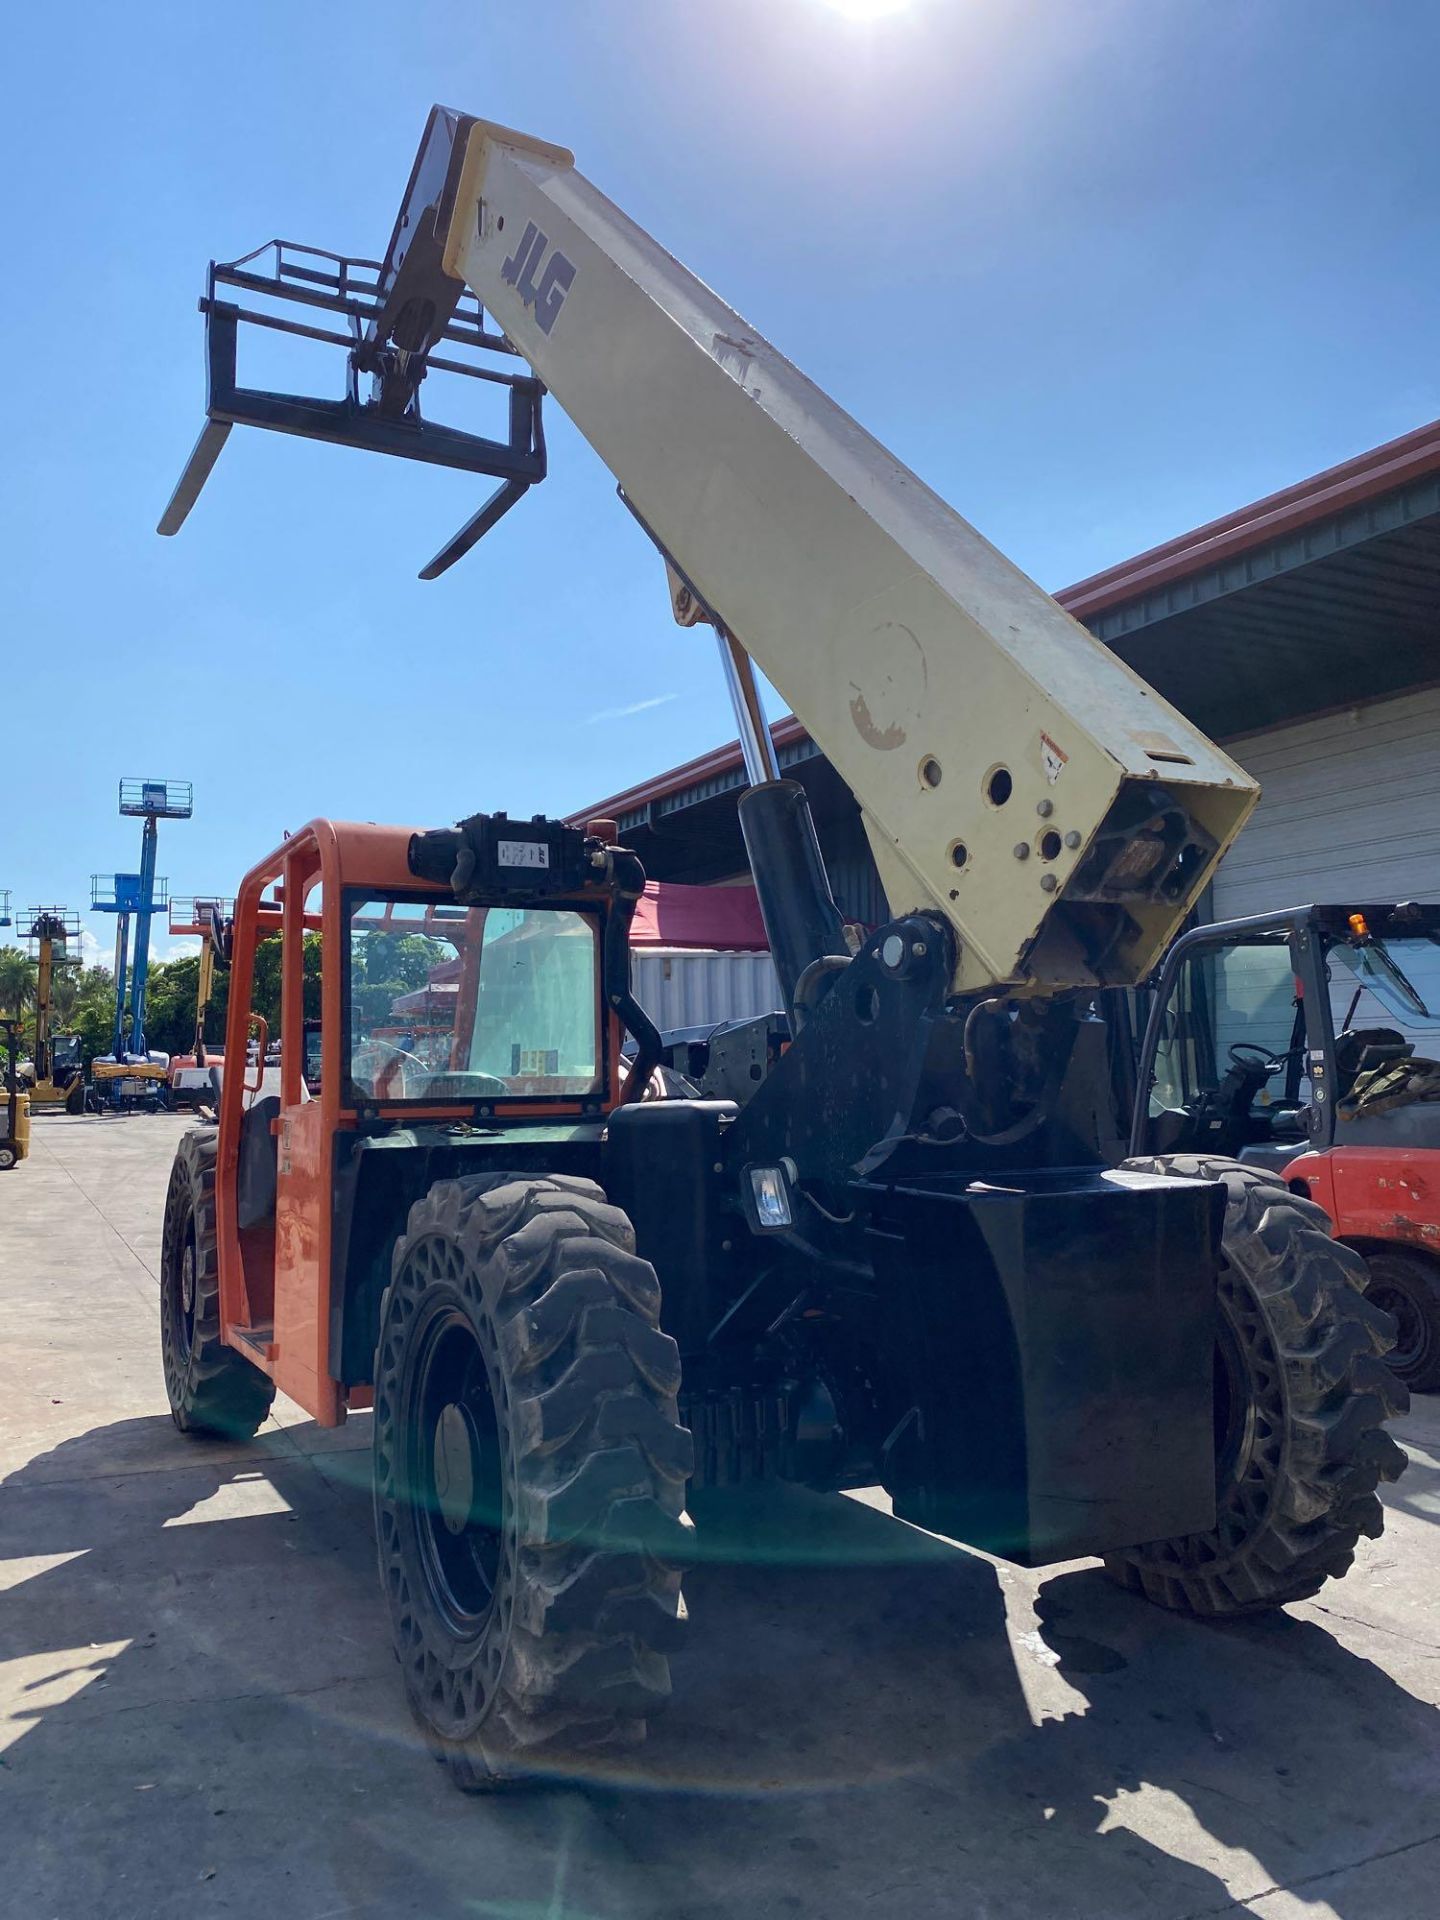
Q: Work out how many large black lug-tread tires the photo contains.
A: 3